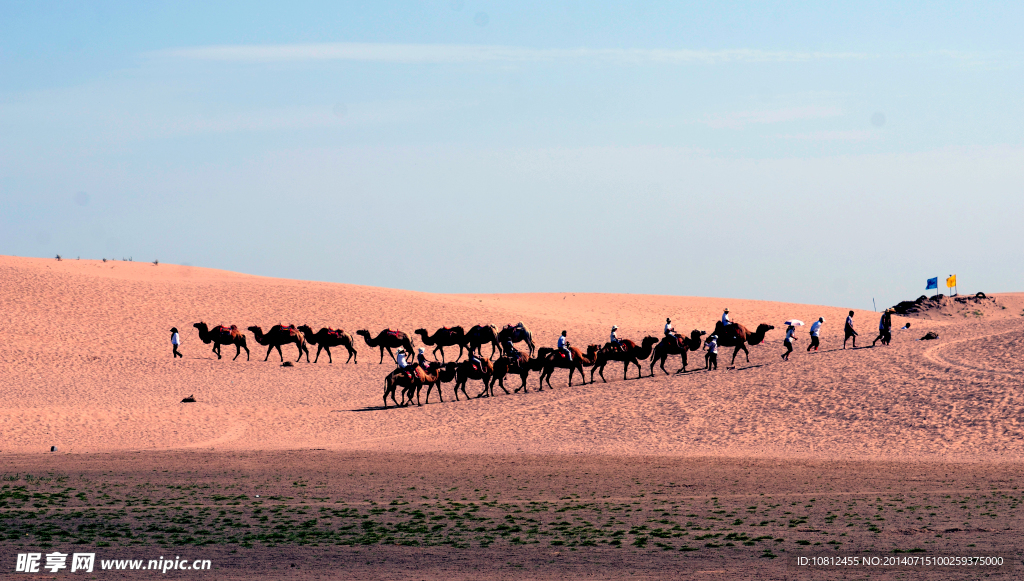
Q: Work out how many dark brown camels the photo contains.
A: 15